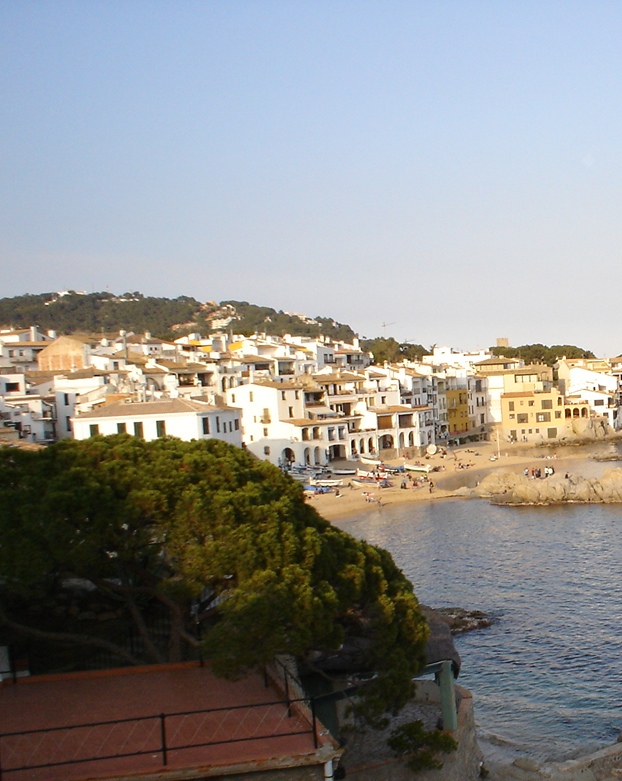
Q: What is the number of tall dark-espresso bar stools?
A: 0